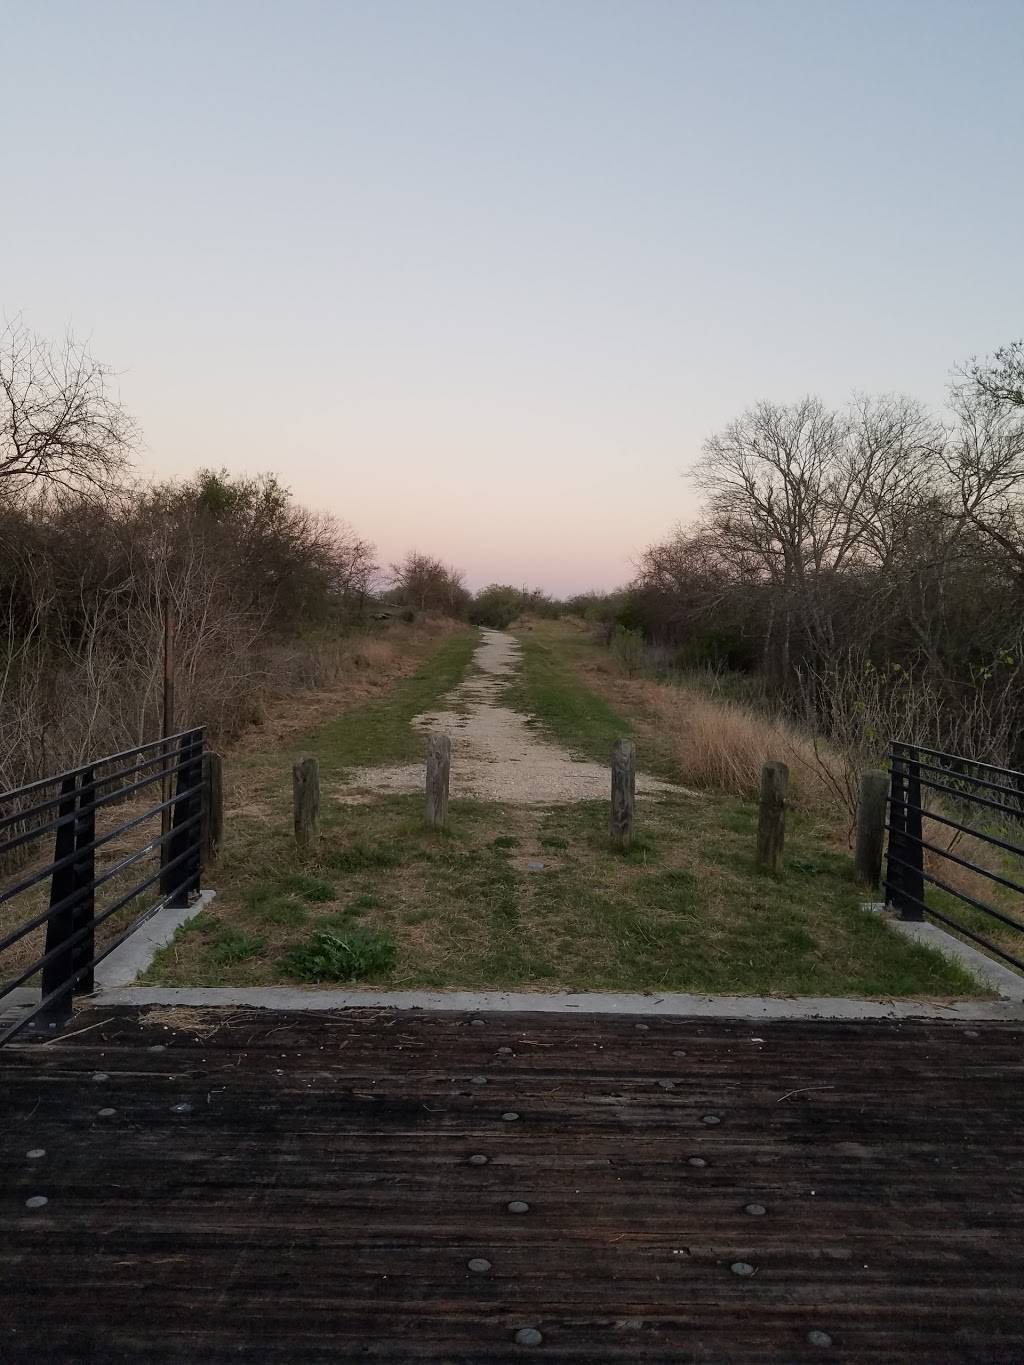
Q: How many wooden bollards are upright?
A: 6